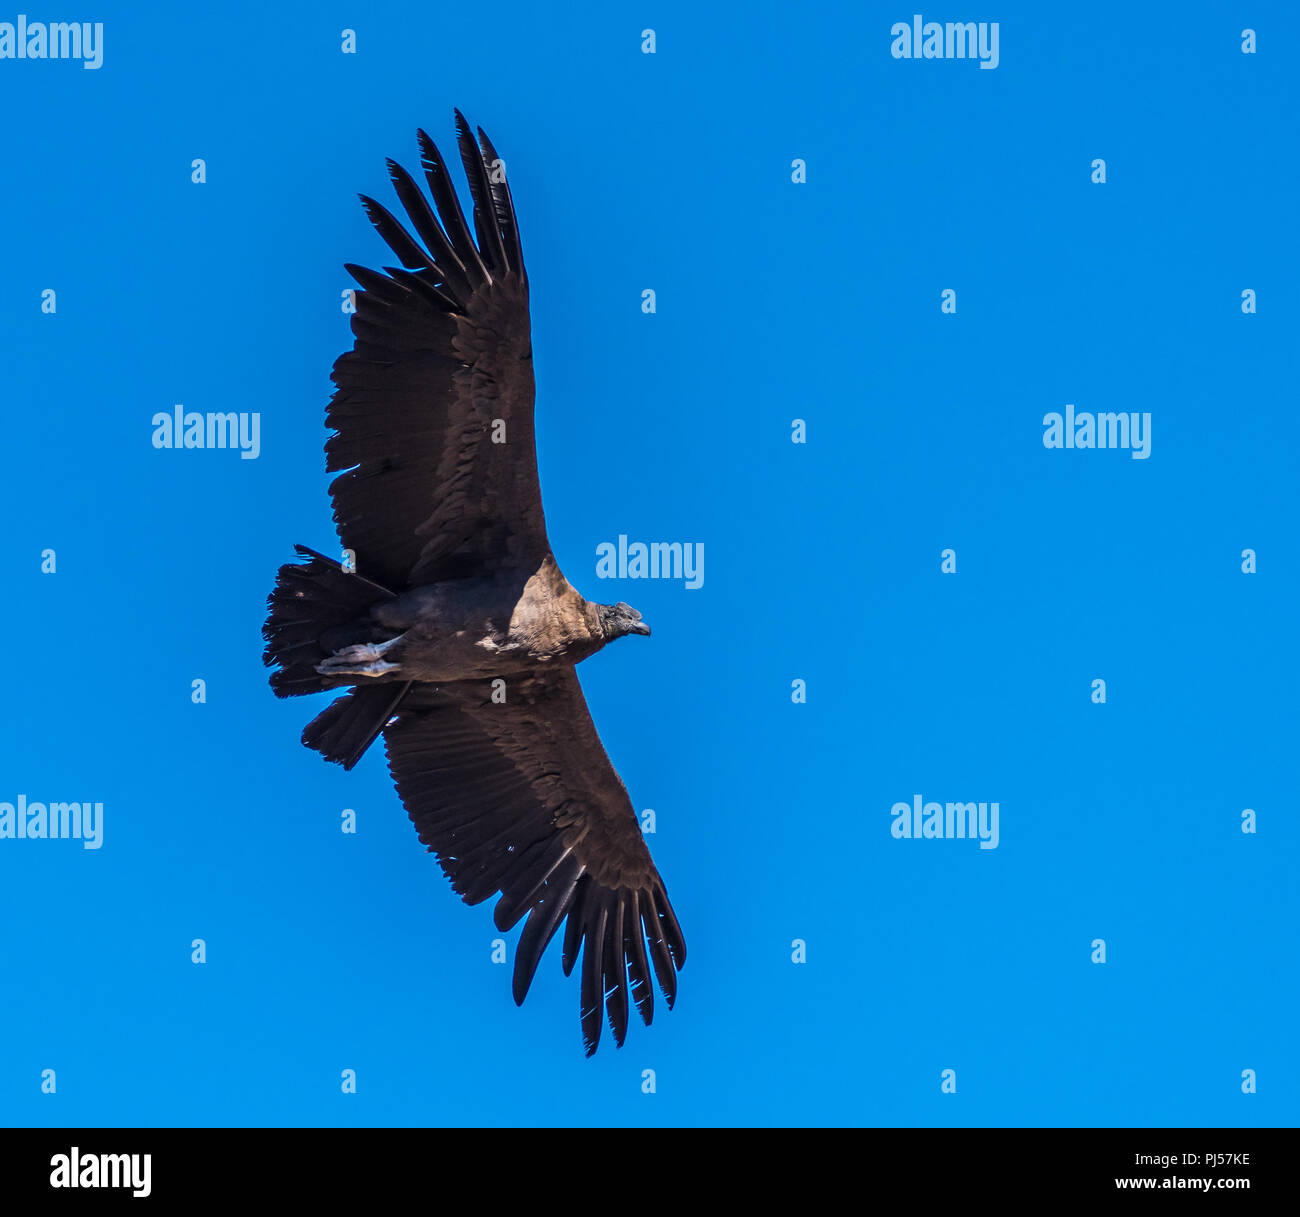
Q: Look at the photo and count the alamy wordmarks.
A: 8